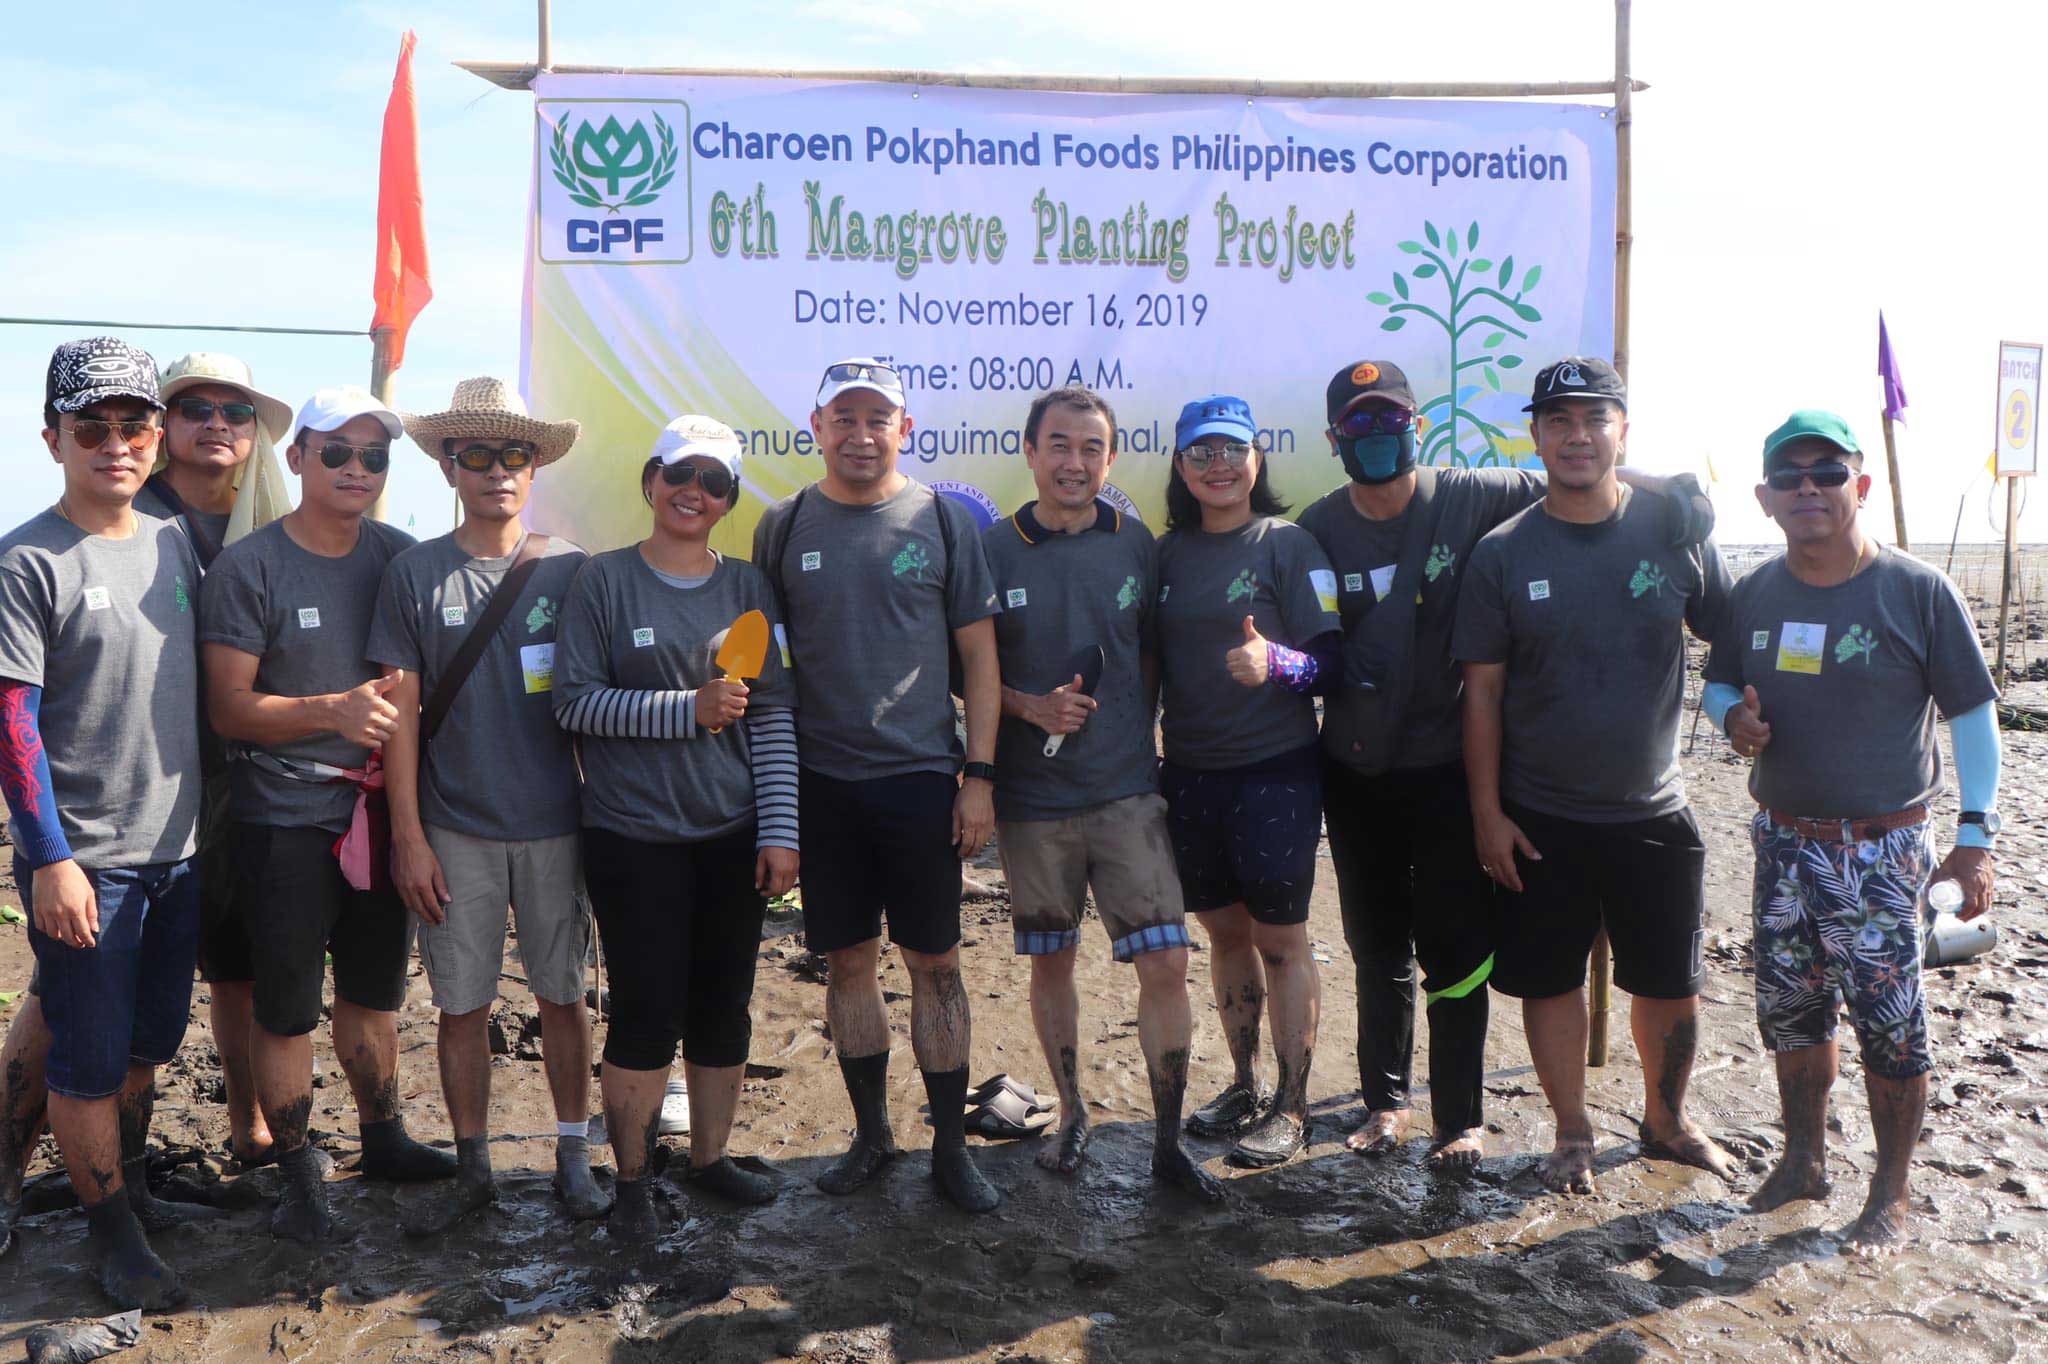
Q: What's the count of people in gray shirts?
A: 11